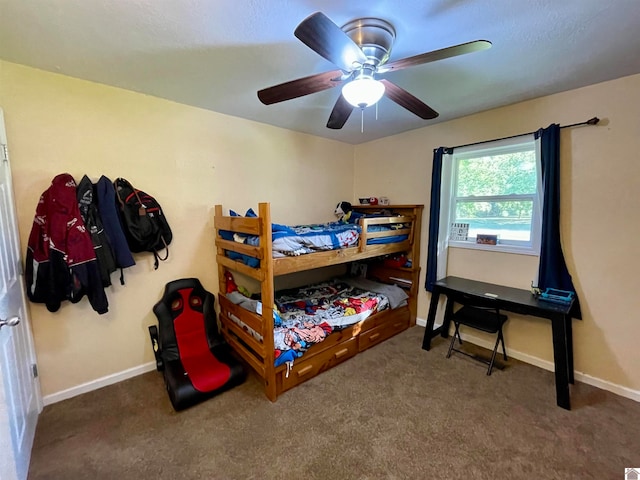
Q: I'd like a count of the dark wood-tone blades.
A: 5